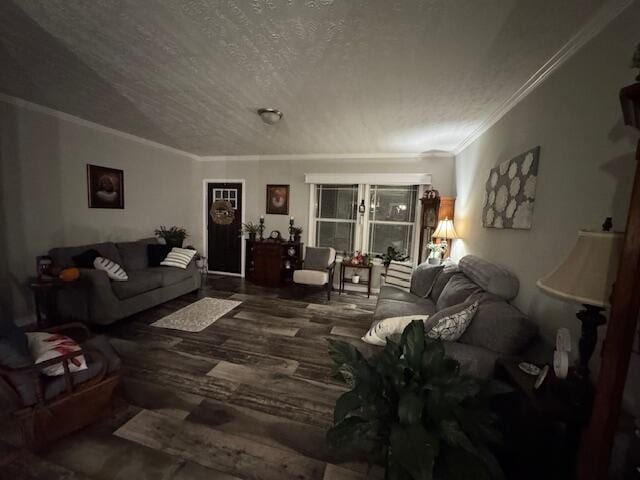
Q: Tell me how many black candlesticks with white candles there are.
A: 2